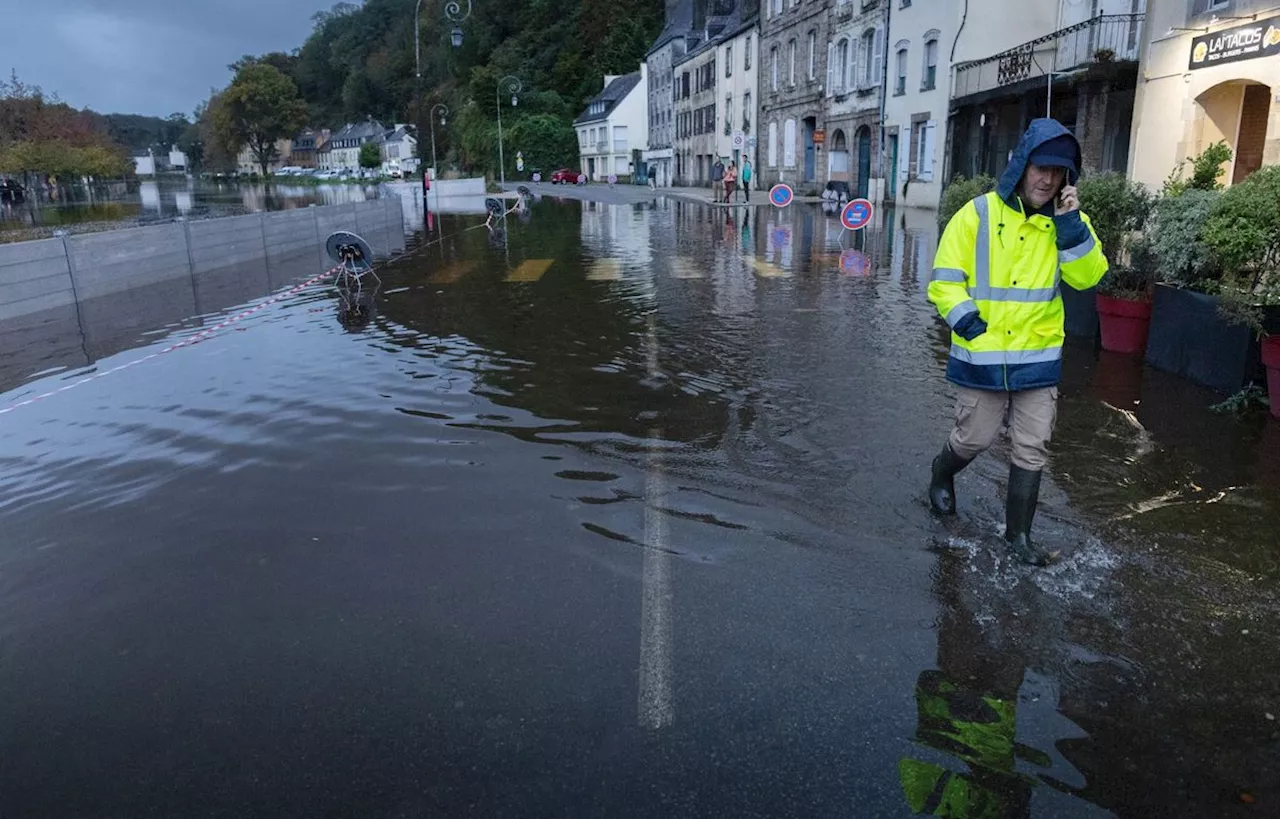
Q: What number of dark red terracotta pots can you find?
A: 2